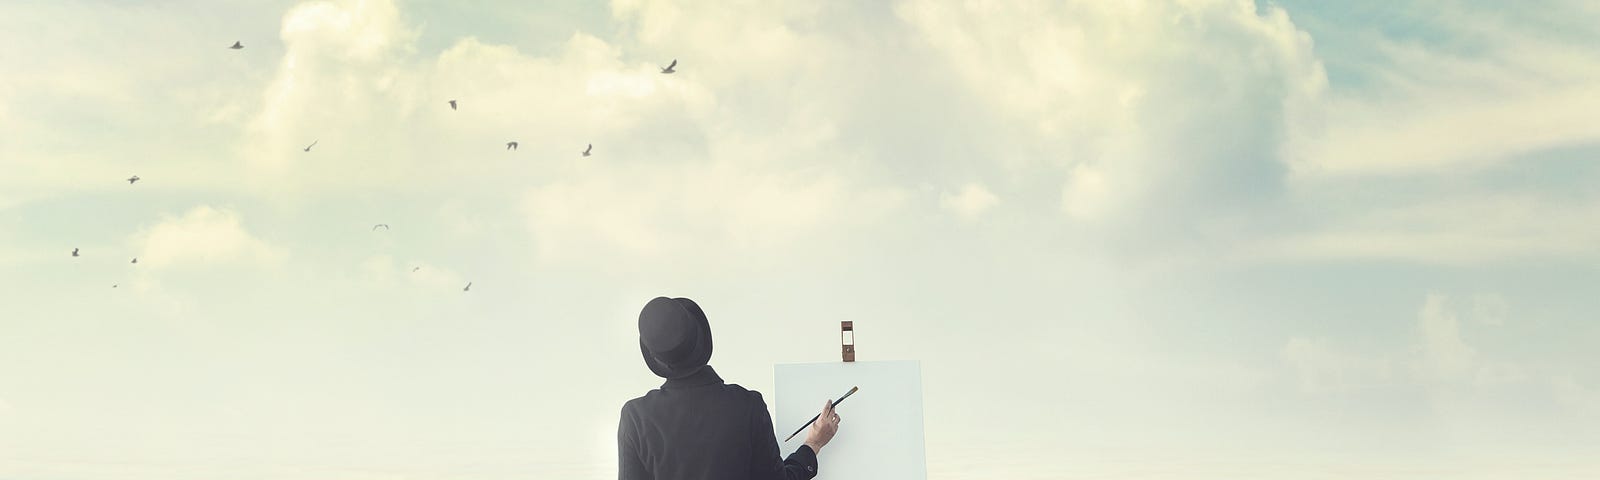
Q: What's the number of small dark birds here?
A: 13